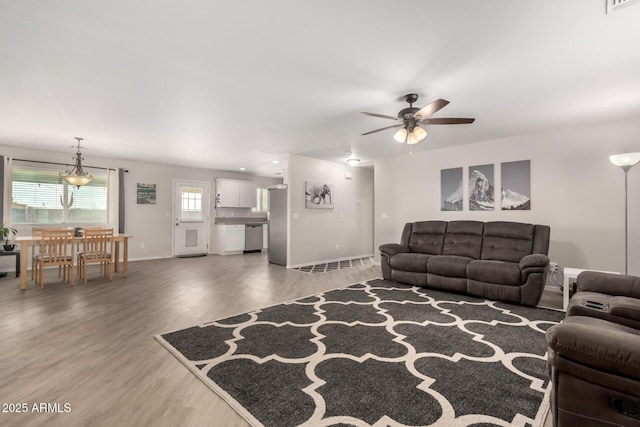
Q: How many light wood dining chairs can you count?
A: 4